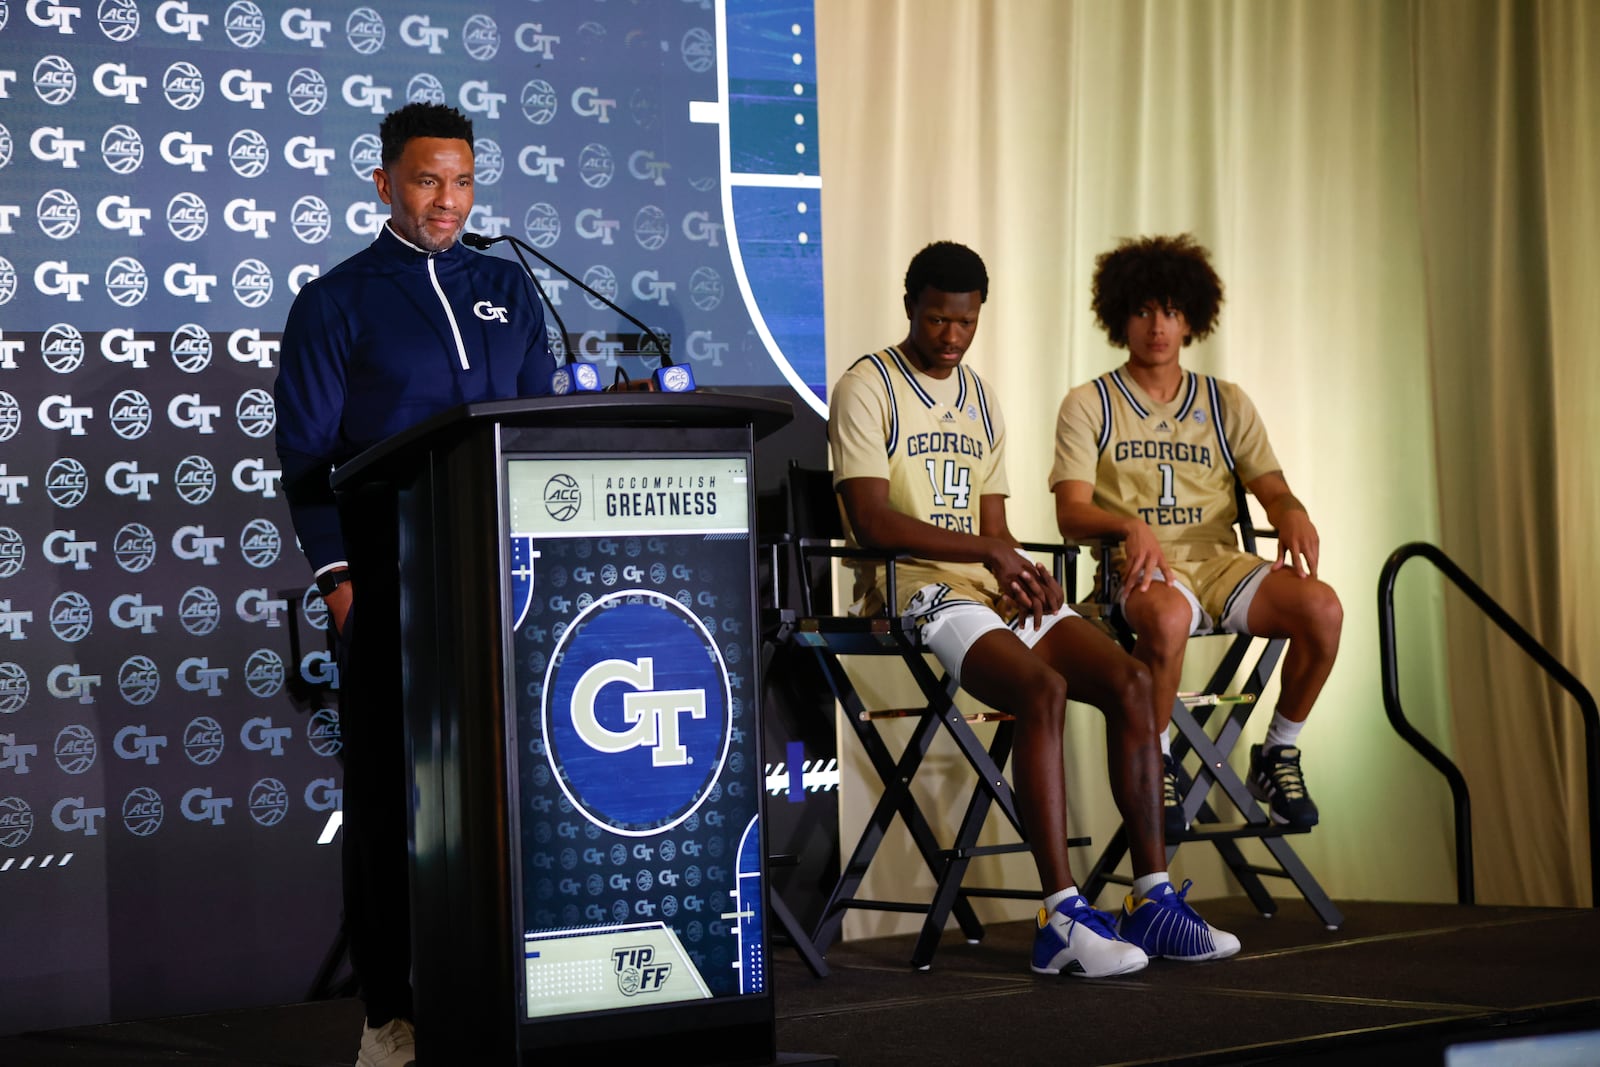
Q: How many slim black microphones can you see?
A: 2